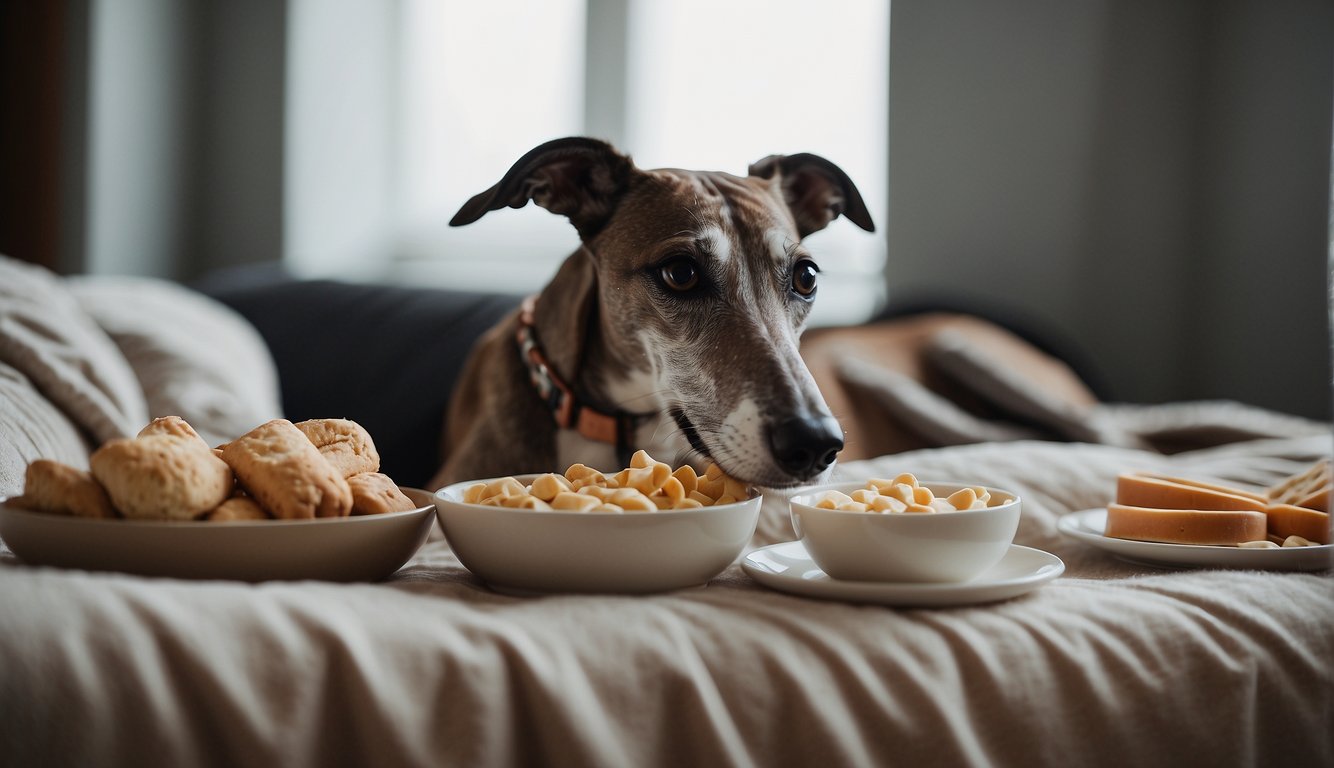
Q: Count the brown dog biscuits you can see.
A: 7